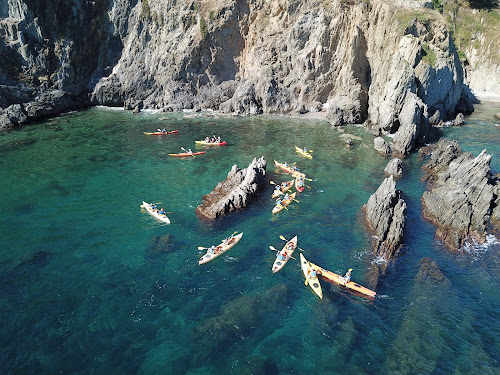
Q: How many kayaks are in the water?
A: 13